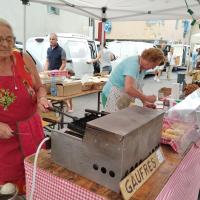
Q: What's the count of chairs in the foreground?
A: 0